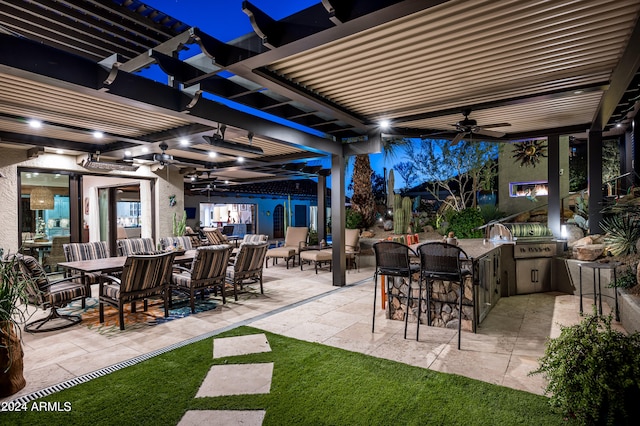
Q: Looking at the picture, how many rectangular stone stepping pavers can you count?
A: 3